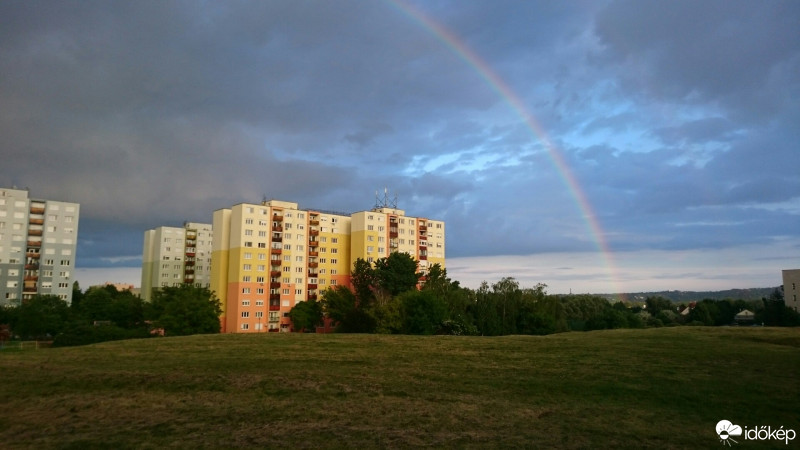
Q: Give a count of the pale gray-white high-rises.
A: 2